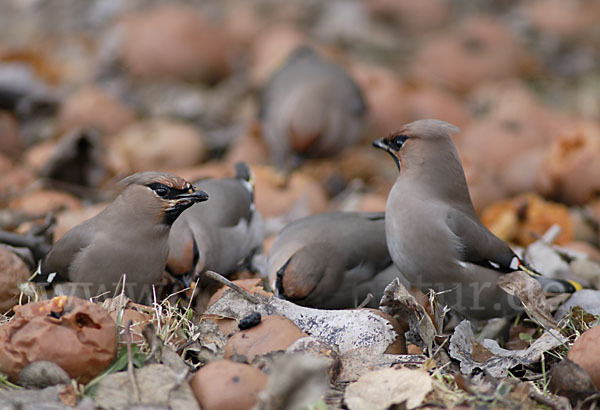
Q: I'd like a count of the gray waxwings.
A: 5